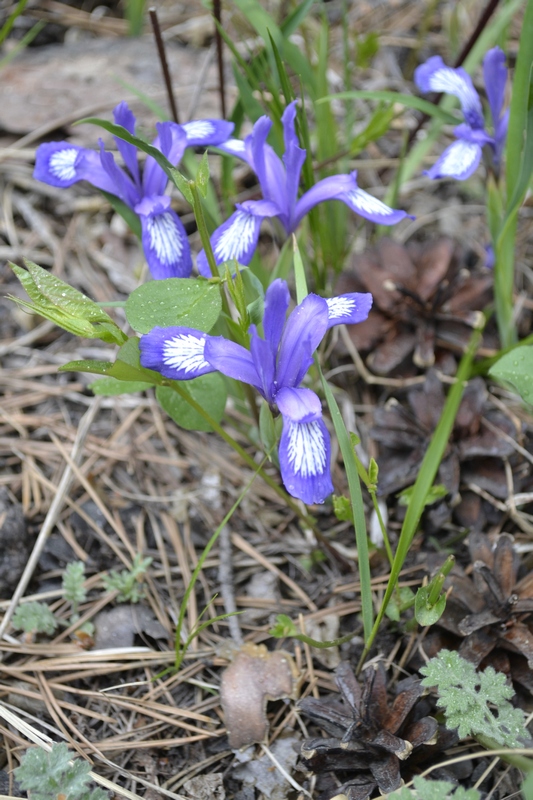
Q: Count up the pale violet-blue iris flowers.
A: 4